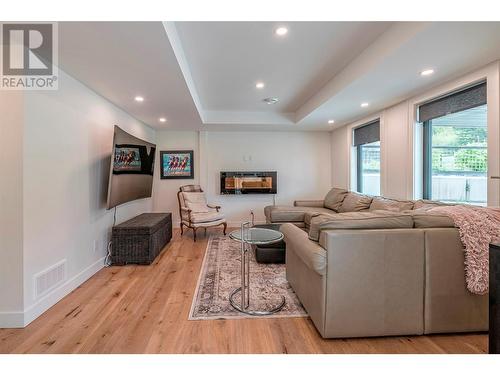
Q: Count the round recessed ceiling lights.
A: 7